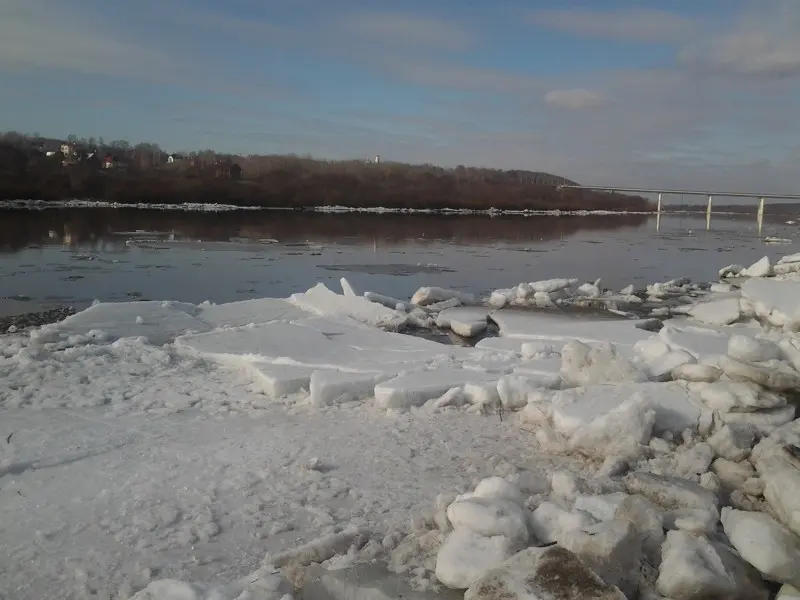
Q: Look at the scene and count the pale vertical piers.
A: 3